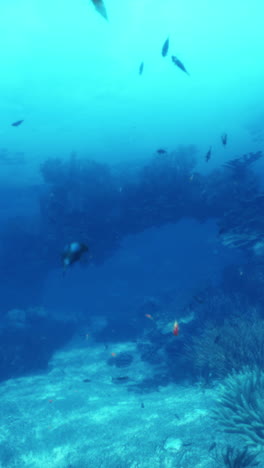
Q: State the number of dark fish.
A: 9